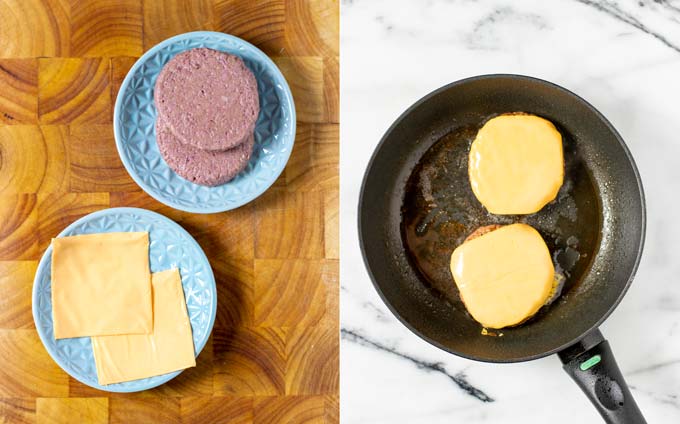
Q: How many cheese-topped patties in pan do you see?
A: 2